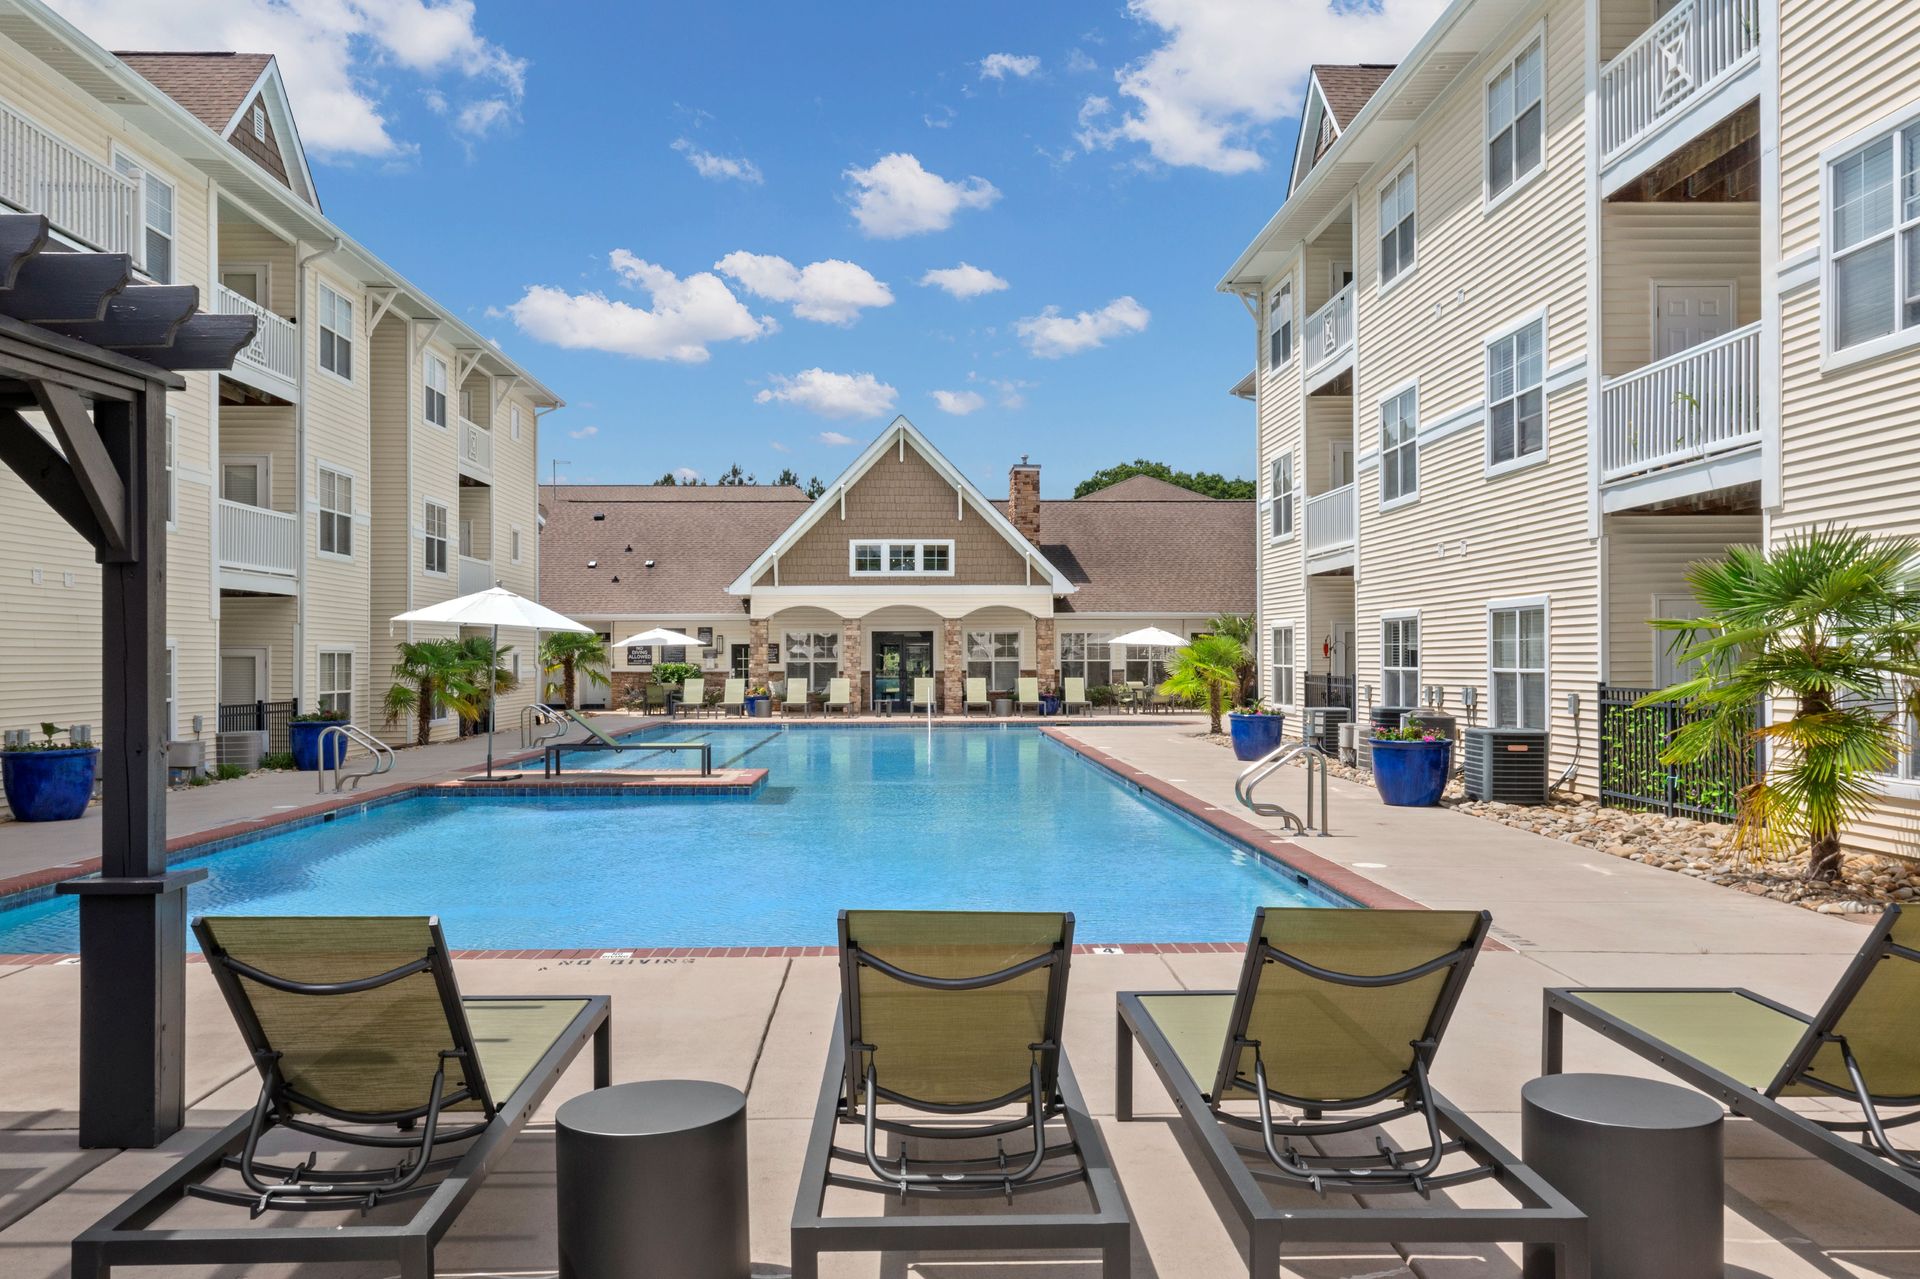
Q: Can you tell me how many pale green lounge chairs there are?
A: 13